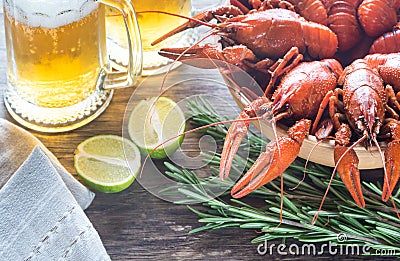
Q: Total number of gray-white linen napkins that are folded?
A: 1